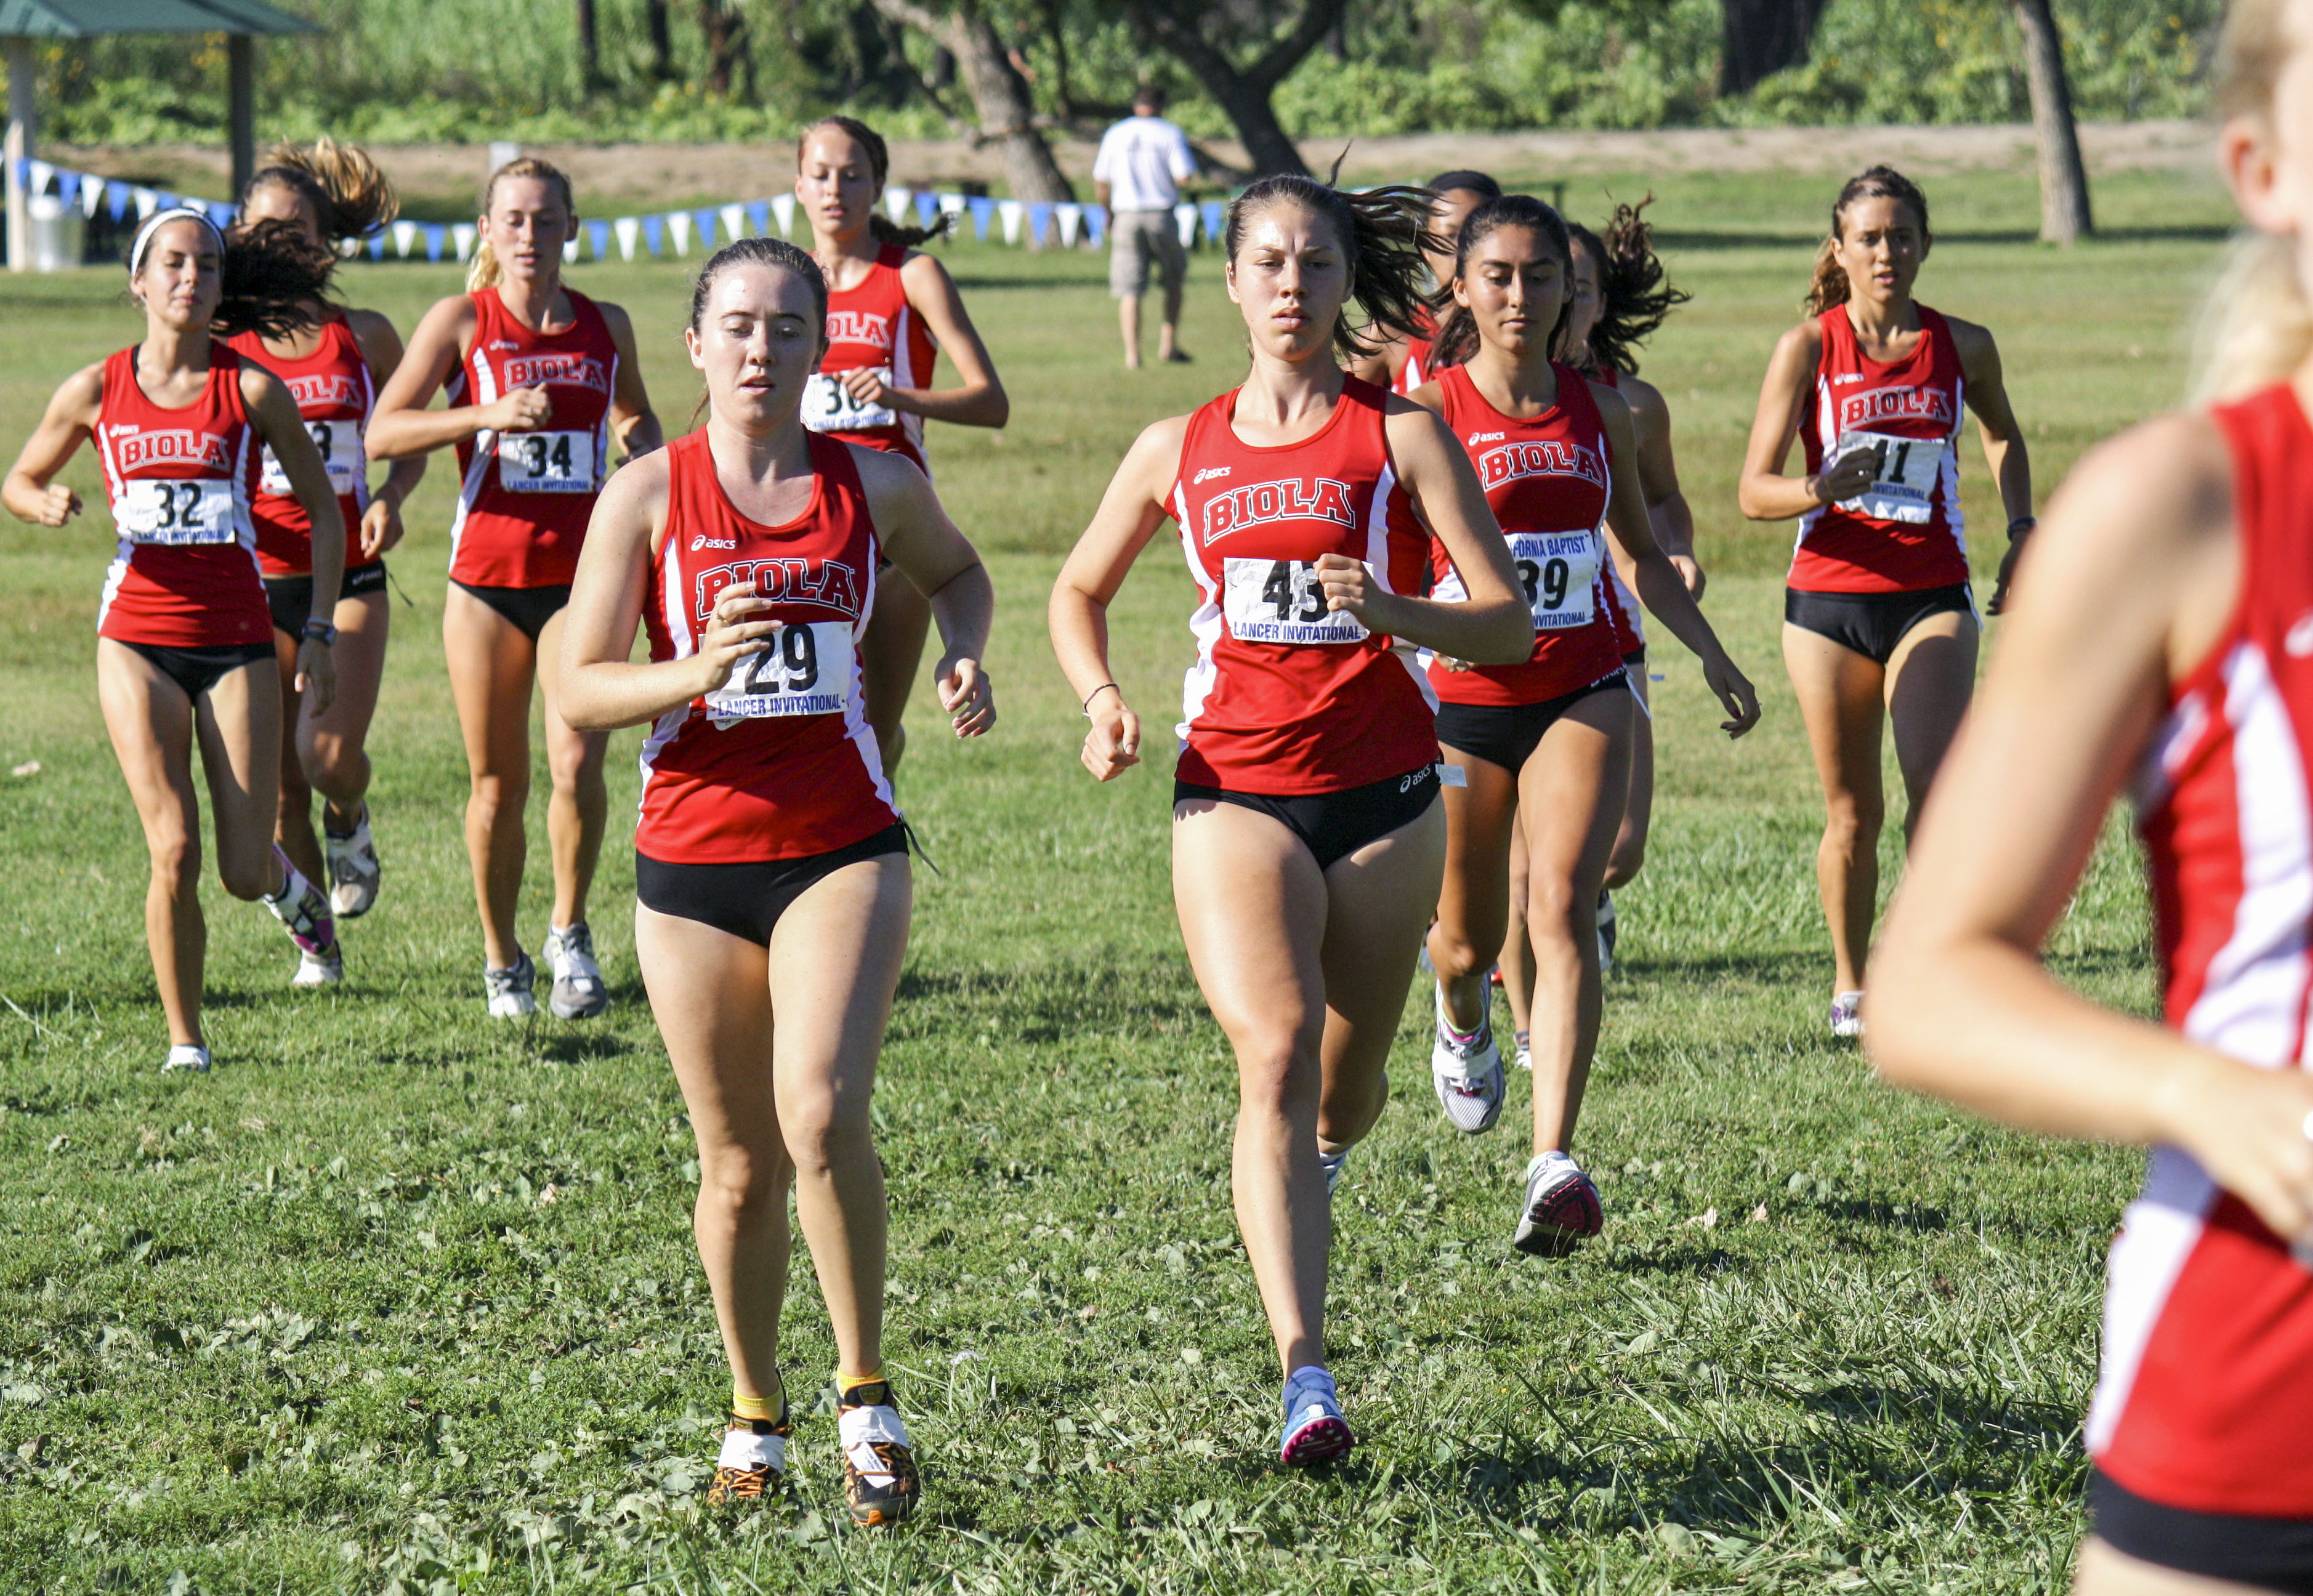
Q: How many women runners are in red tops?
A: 11